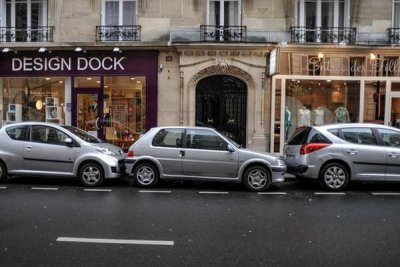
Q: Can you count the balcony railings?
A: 5